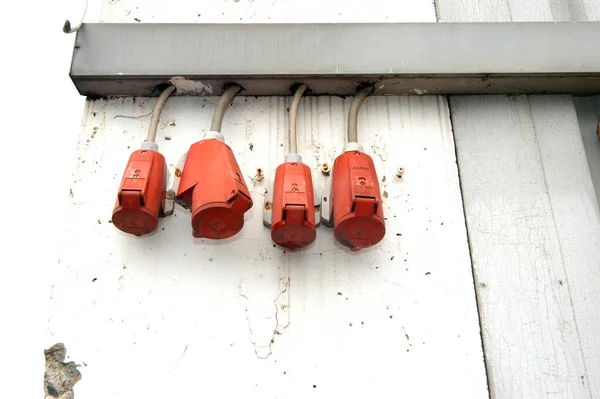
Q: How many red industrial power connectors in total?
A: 4